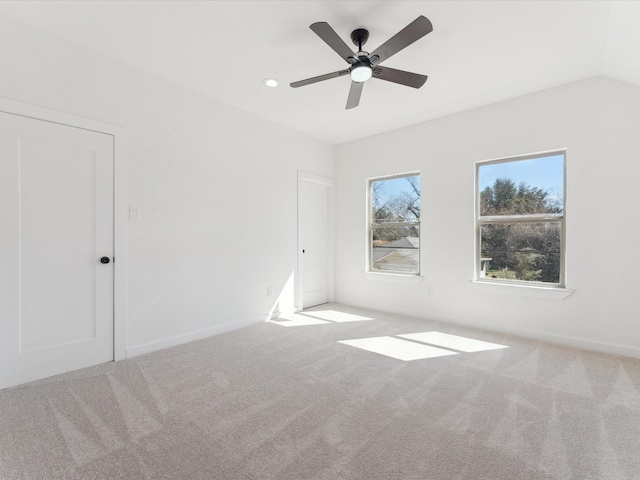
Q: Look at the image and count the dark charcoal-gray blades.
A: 5